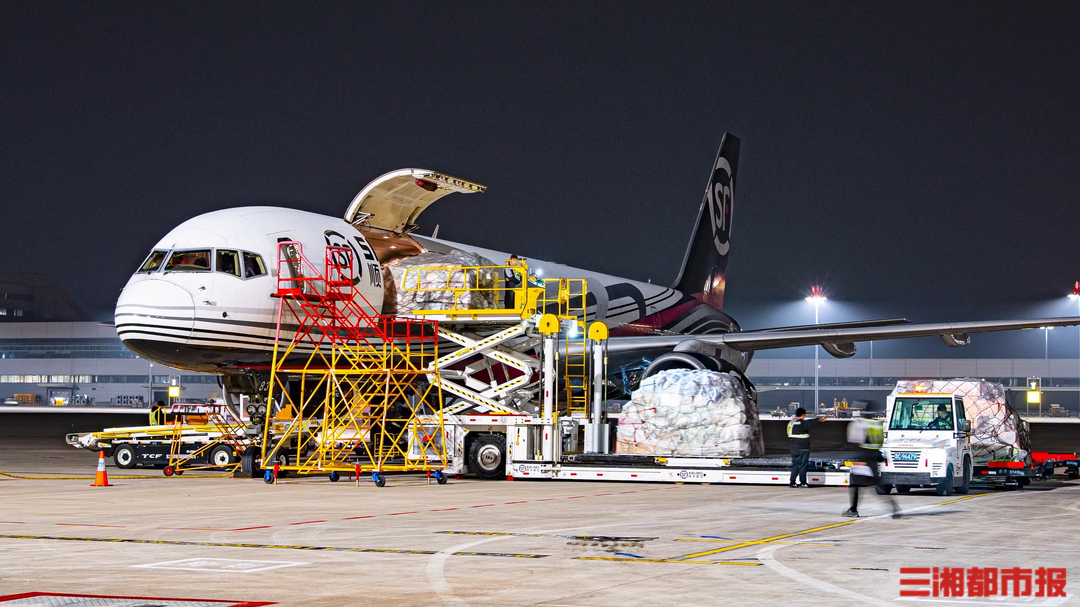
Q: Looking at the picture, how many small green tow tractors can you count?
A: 0